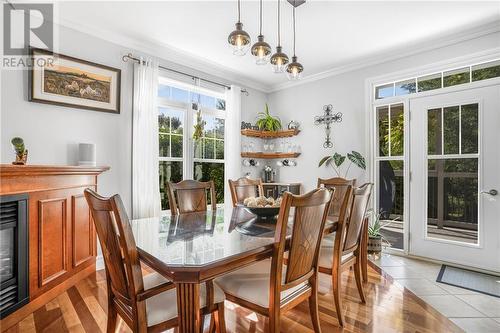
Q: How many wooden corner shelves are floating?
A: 2